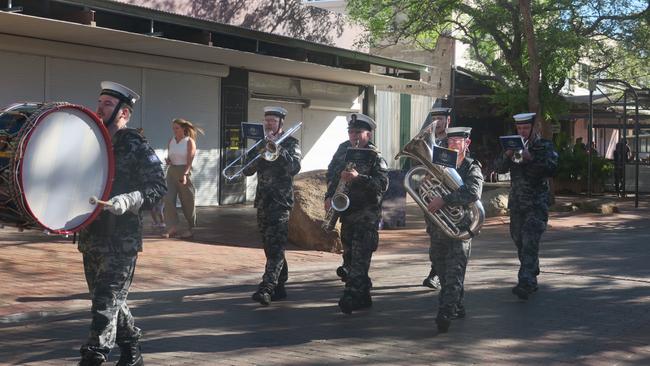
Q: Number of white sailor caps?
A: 6